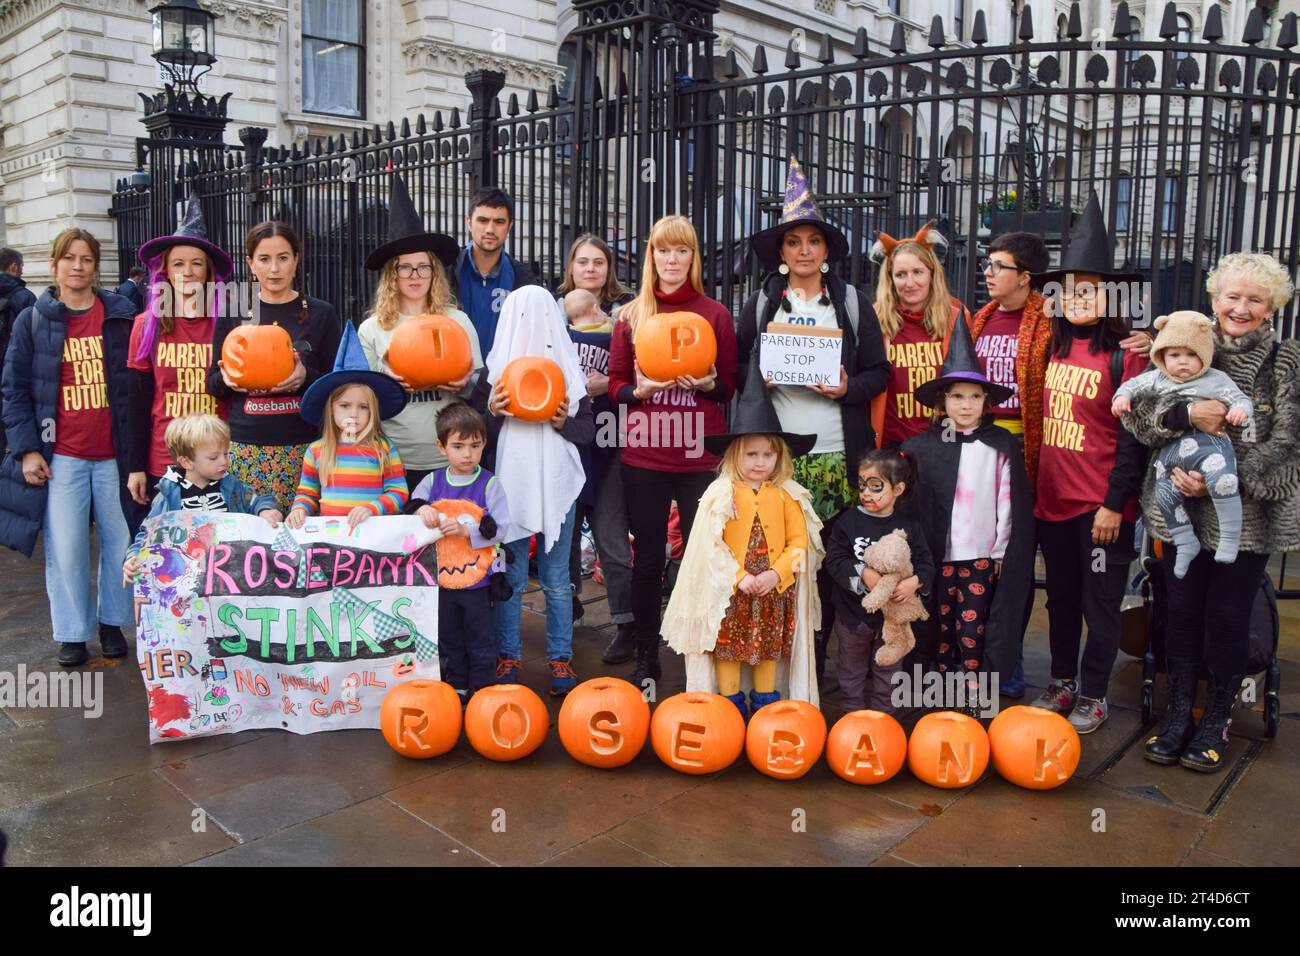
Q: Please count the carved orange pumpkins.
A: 12